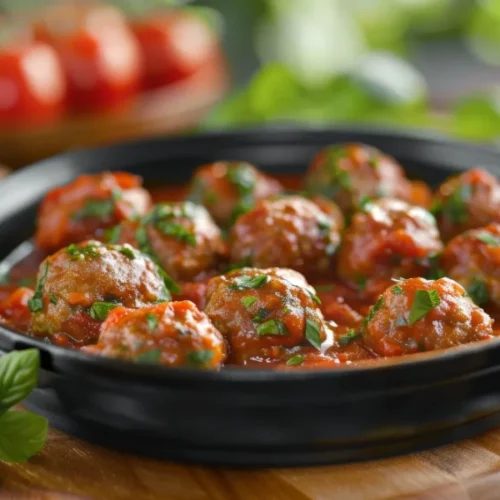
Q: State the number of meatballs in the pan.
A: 12